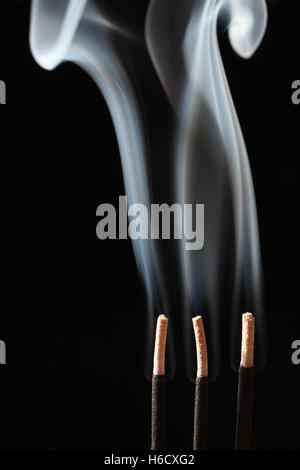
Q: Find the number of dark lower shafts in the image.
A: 3